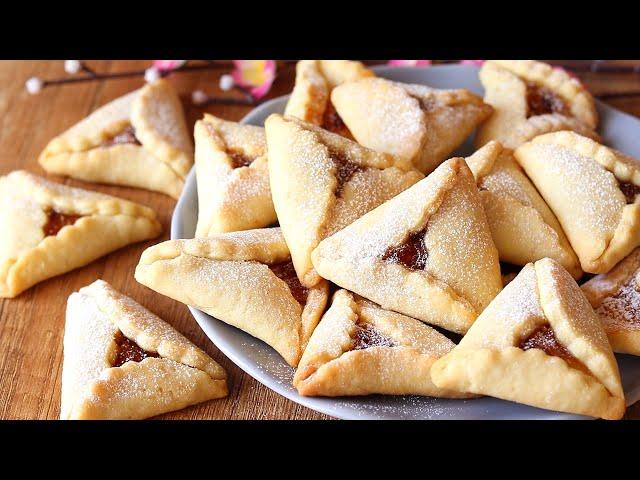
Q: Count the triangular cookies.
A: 15